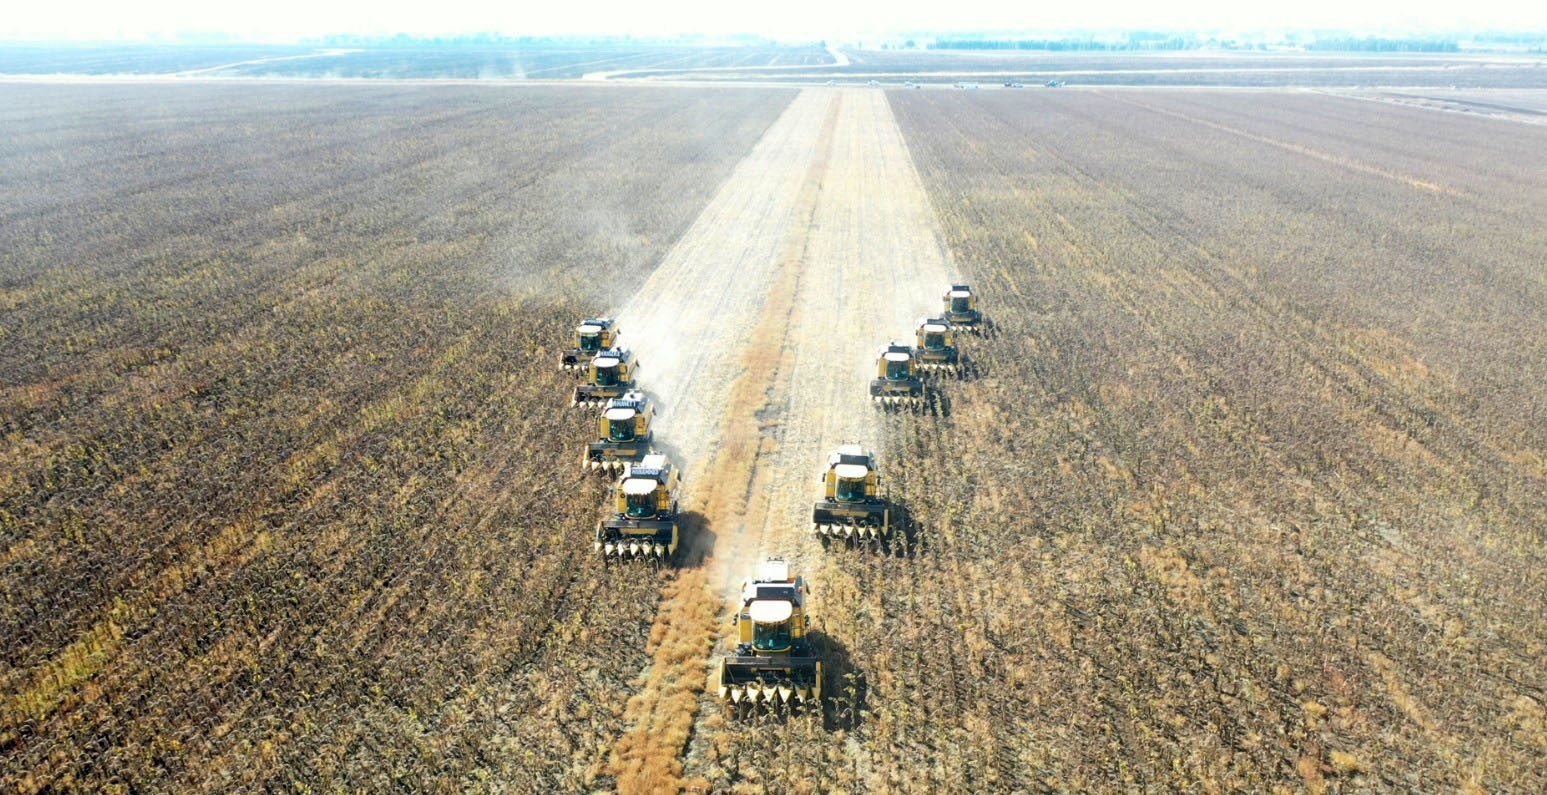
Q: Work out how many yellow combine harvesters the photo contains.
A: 9